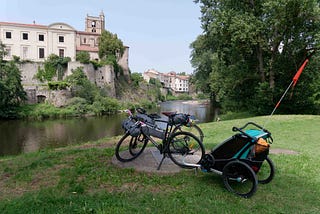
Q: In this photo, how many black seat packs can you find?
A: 1